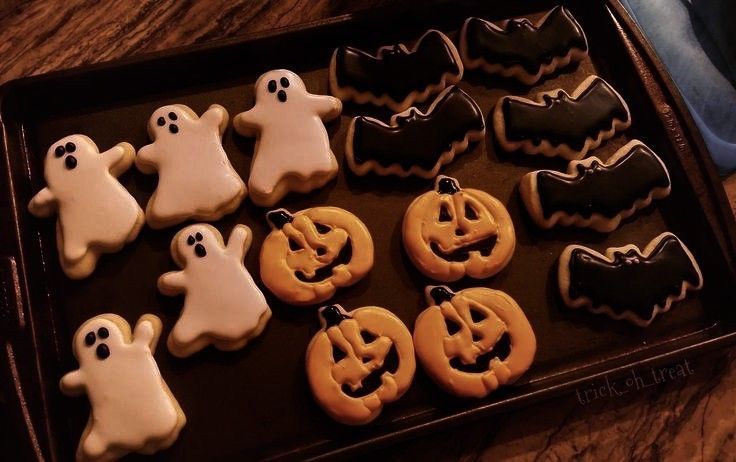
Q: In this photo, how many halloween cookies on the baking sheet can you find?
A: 15